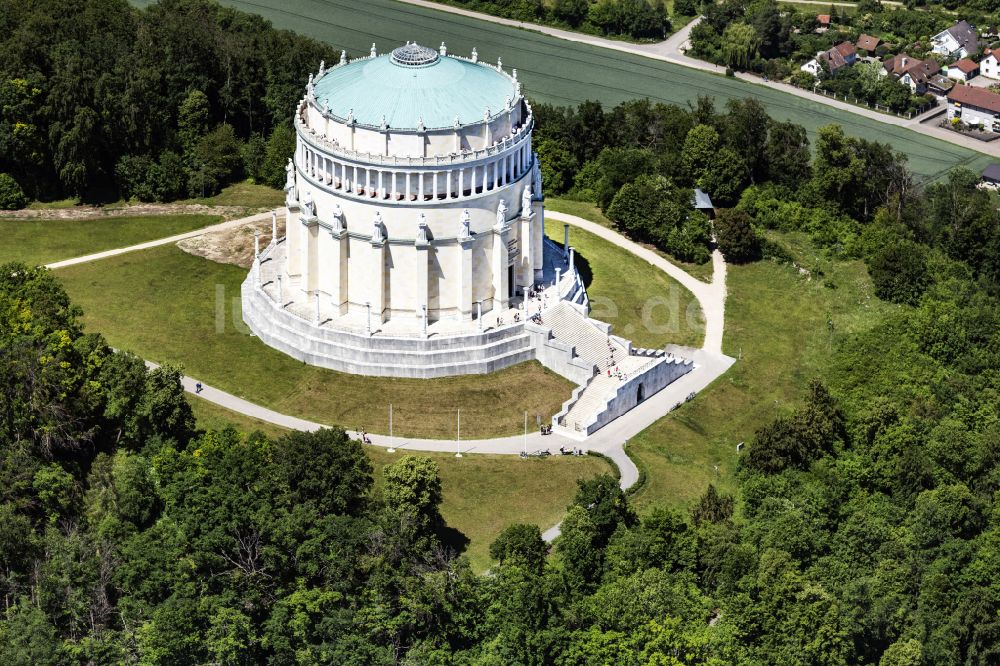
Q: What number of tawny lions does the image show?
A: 0